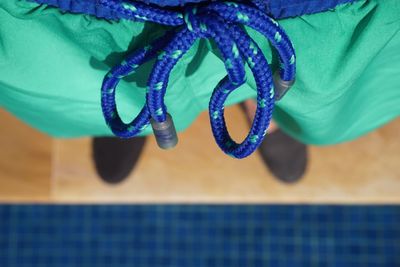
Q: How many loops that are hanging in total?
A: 2